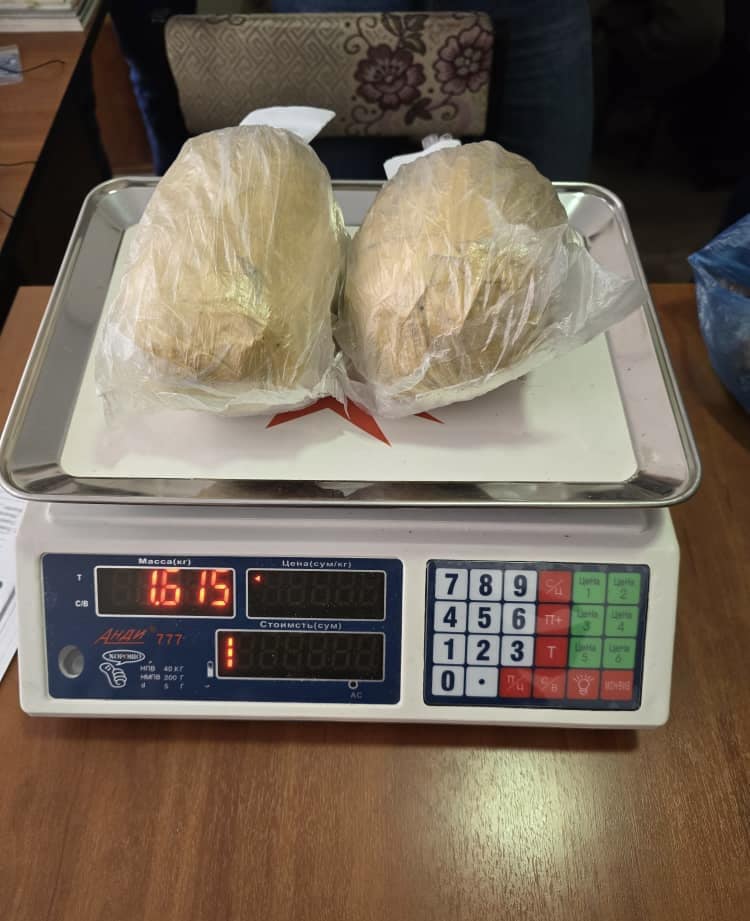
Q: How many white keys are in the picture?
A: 11